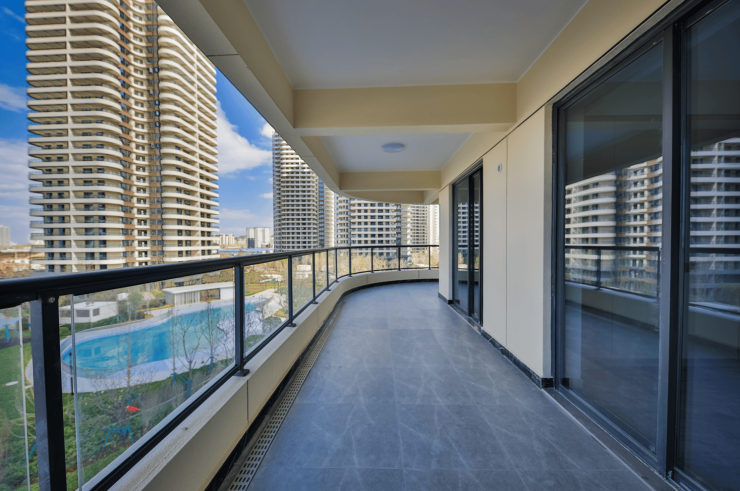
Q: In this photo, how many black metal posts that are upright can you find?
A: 10